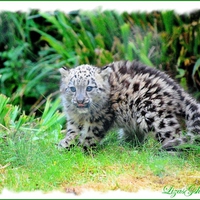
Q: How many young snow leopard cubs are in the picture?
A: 1